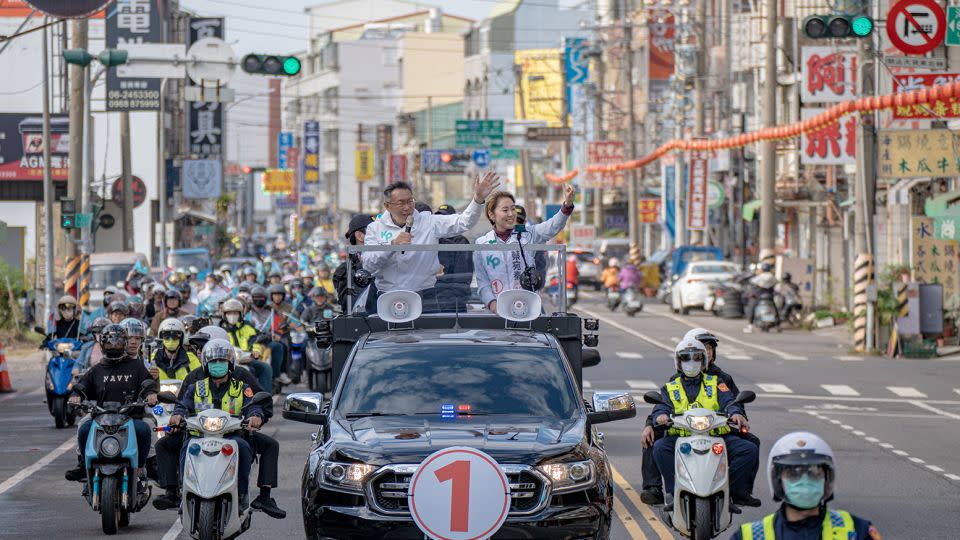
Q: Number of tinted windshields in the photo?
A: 1